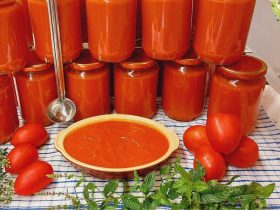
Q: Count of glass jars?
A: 11